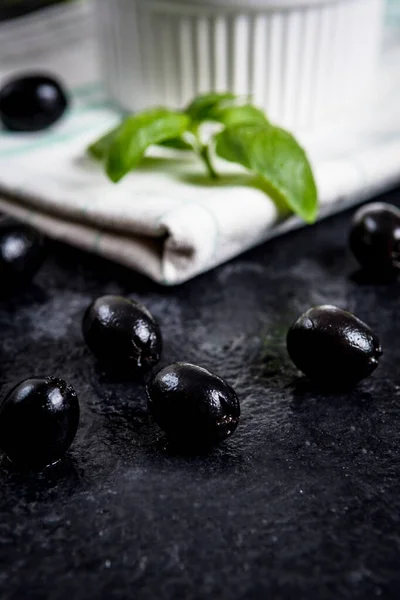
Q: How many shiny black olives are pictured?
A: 7